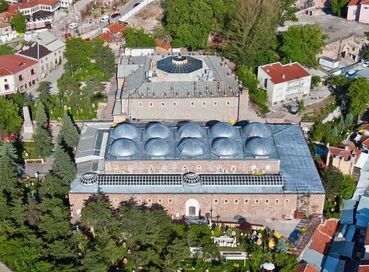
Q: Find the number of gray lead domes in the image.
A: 10